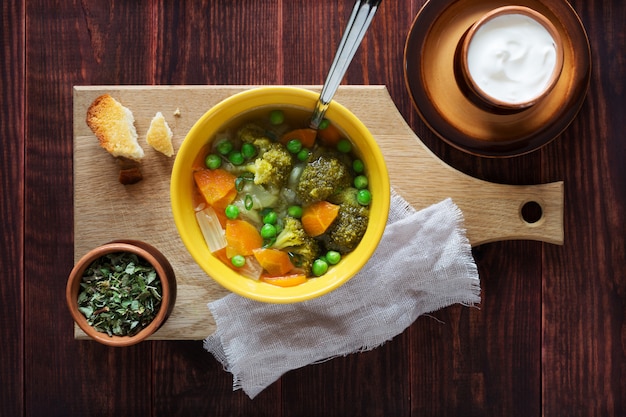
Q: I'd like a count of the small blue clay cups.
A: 0